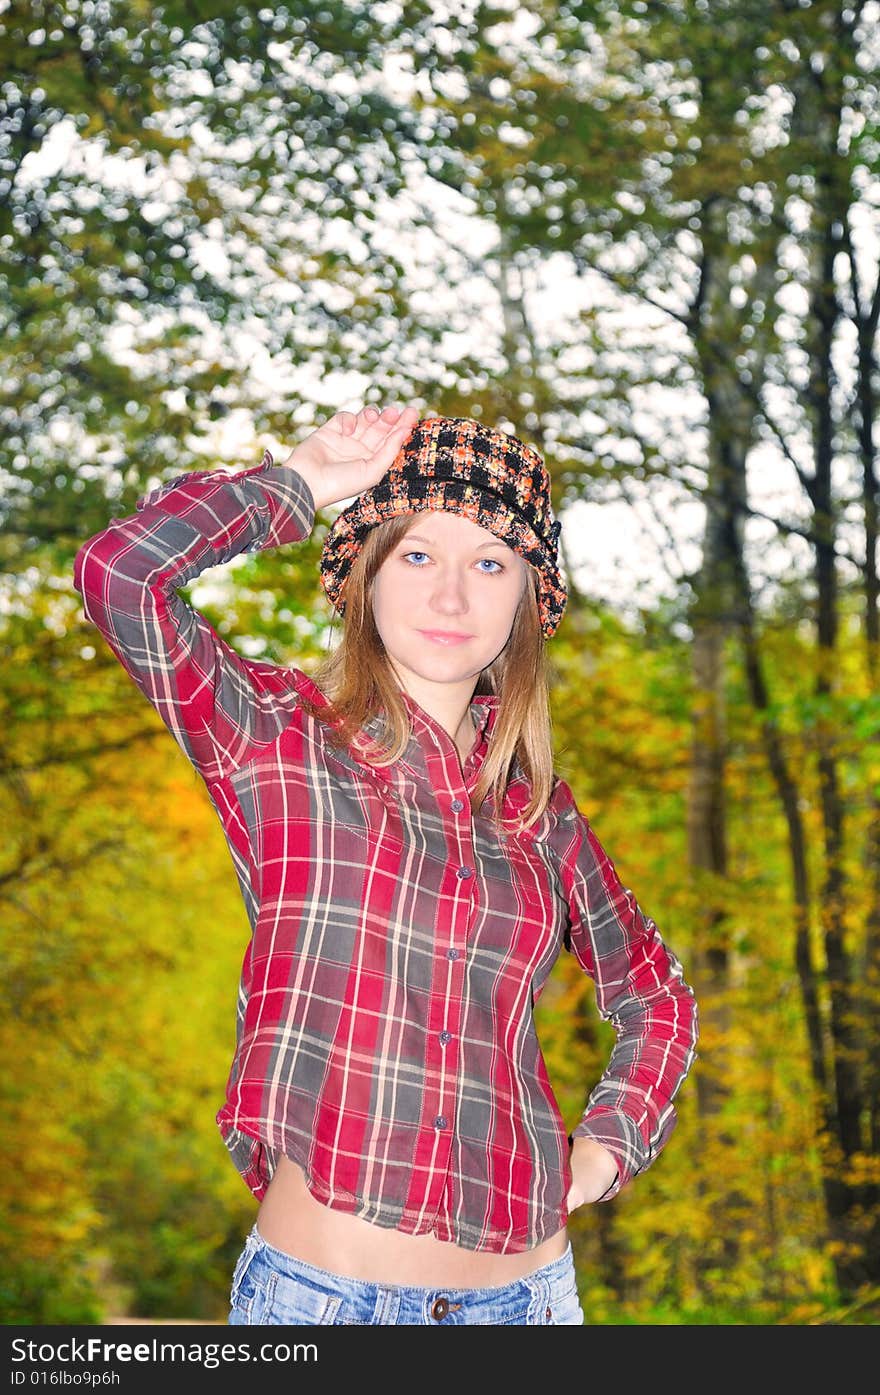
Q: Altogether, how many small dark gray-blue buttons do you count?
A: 5